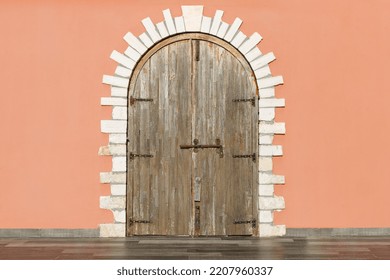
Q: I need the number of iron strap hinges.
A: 6